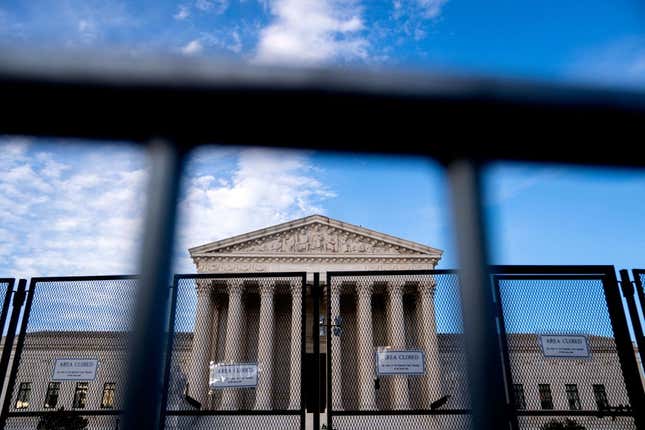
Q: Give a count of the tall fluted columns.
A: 8